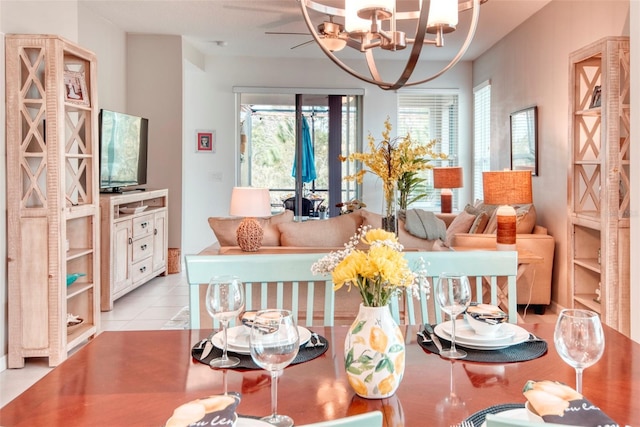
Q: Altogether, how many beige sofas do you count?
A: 2